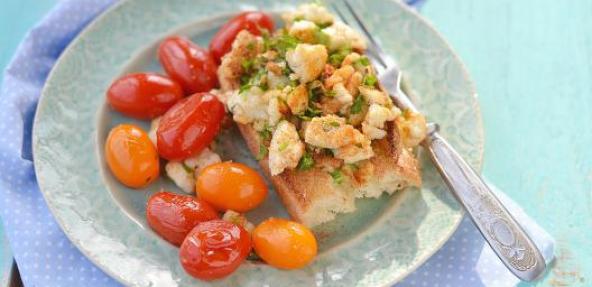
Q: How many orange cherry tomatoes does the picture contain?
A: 3